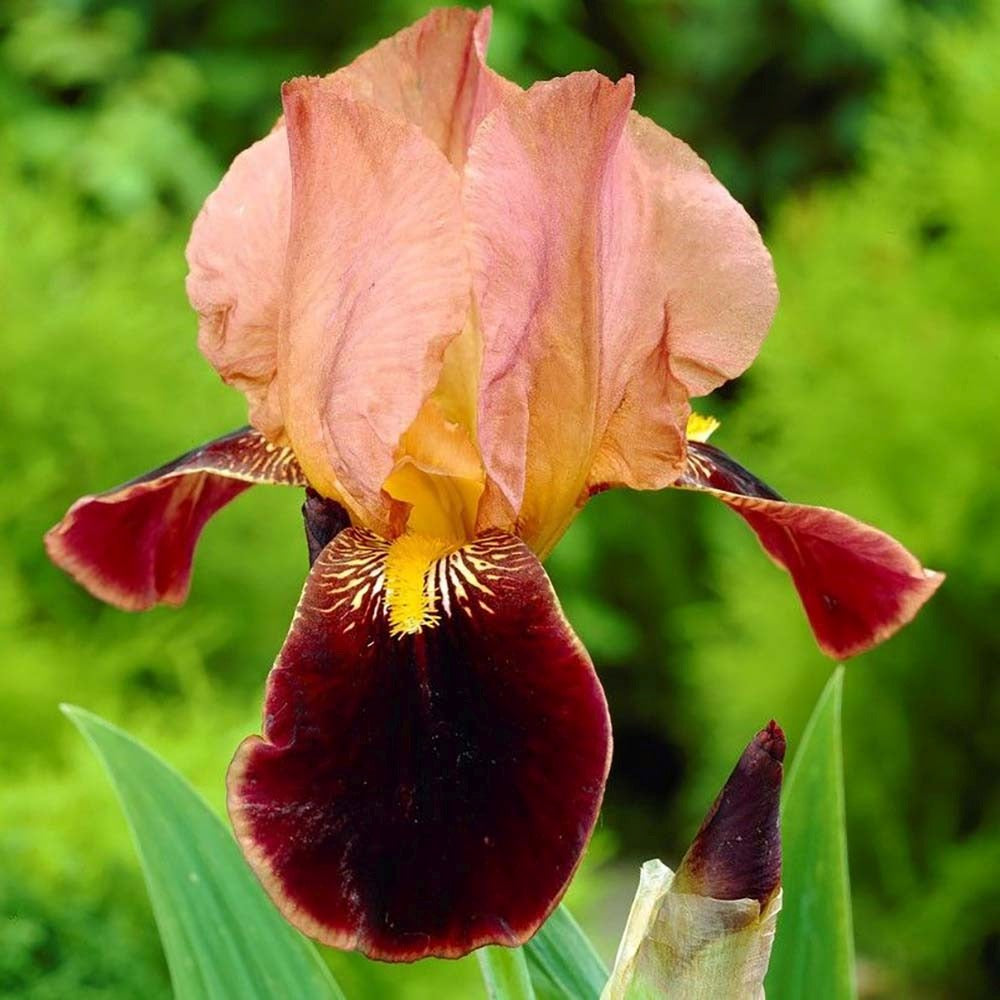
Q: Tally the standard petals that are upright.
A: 3